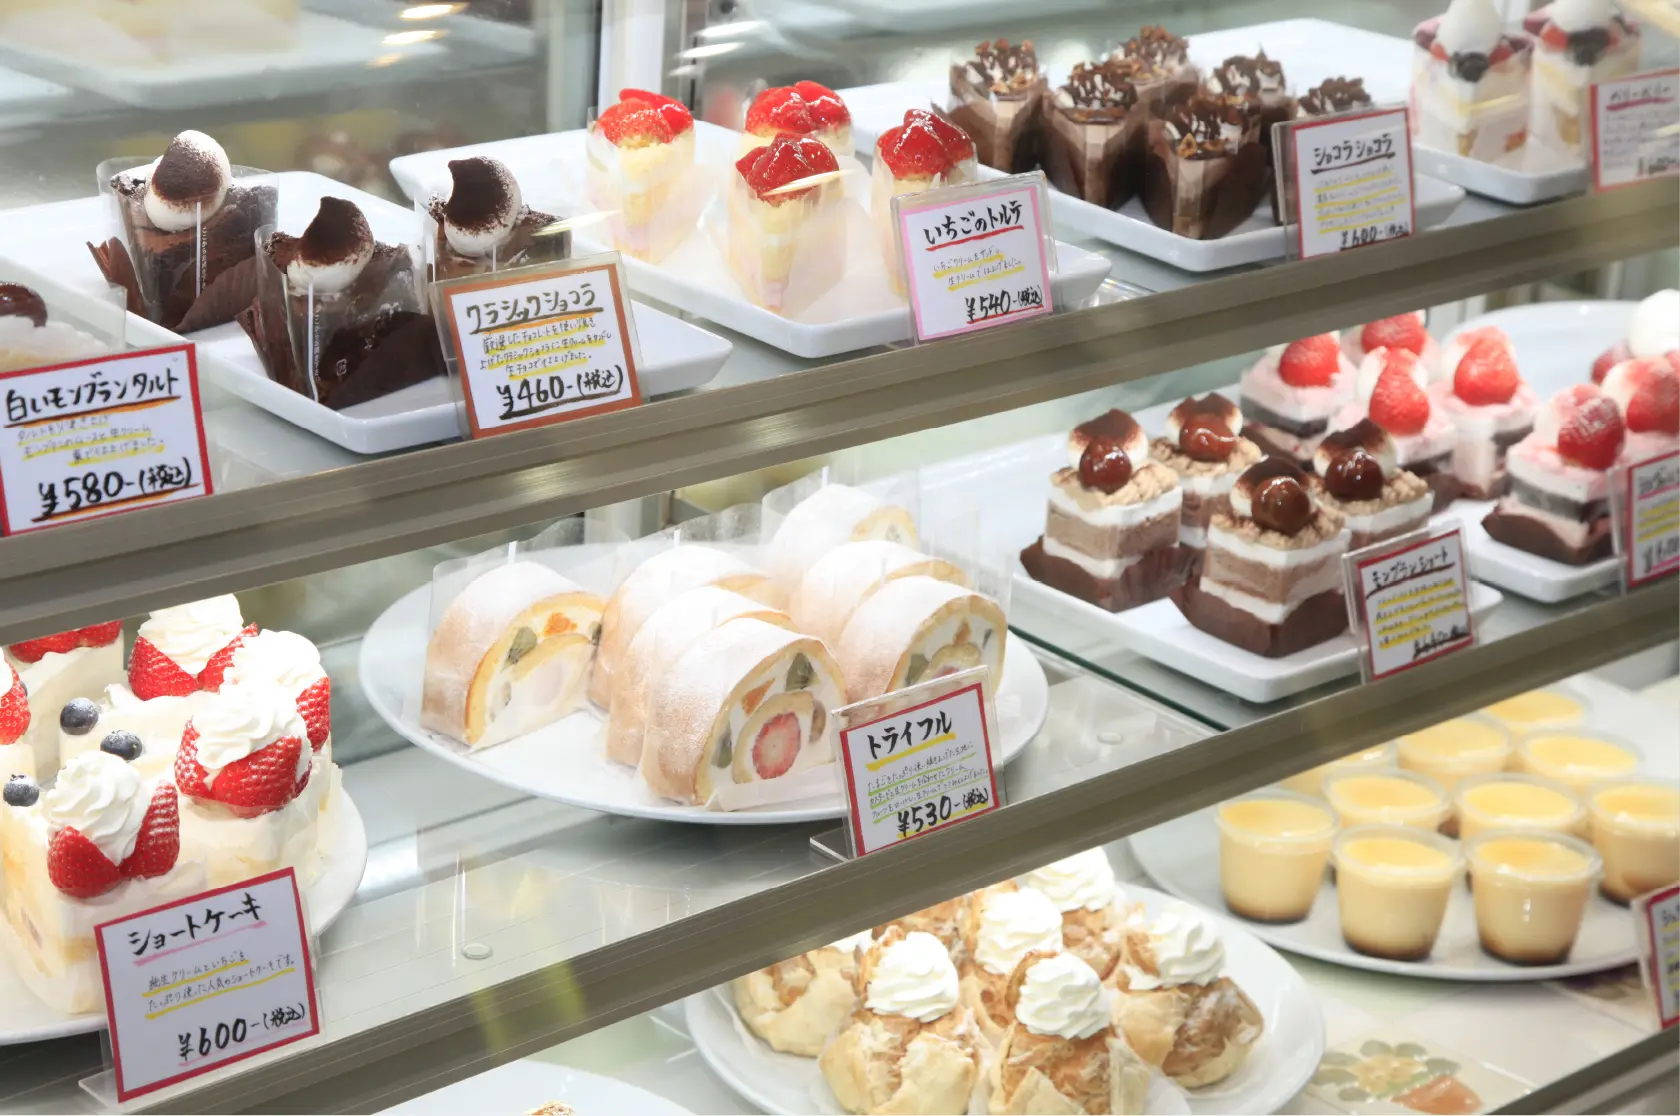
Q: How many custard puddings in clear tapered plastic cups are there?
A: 10